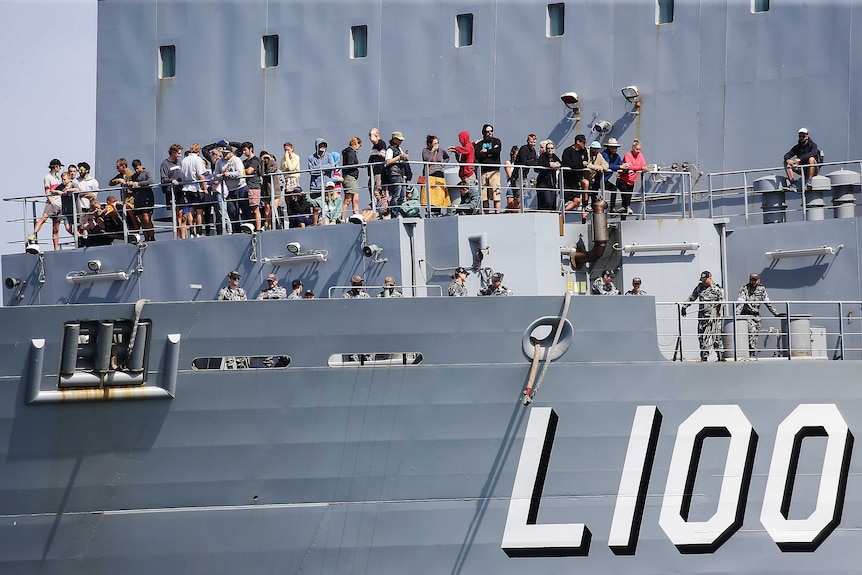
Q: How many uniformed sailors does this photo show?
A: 12